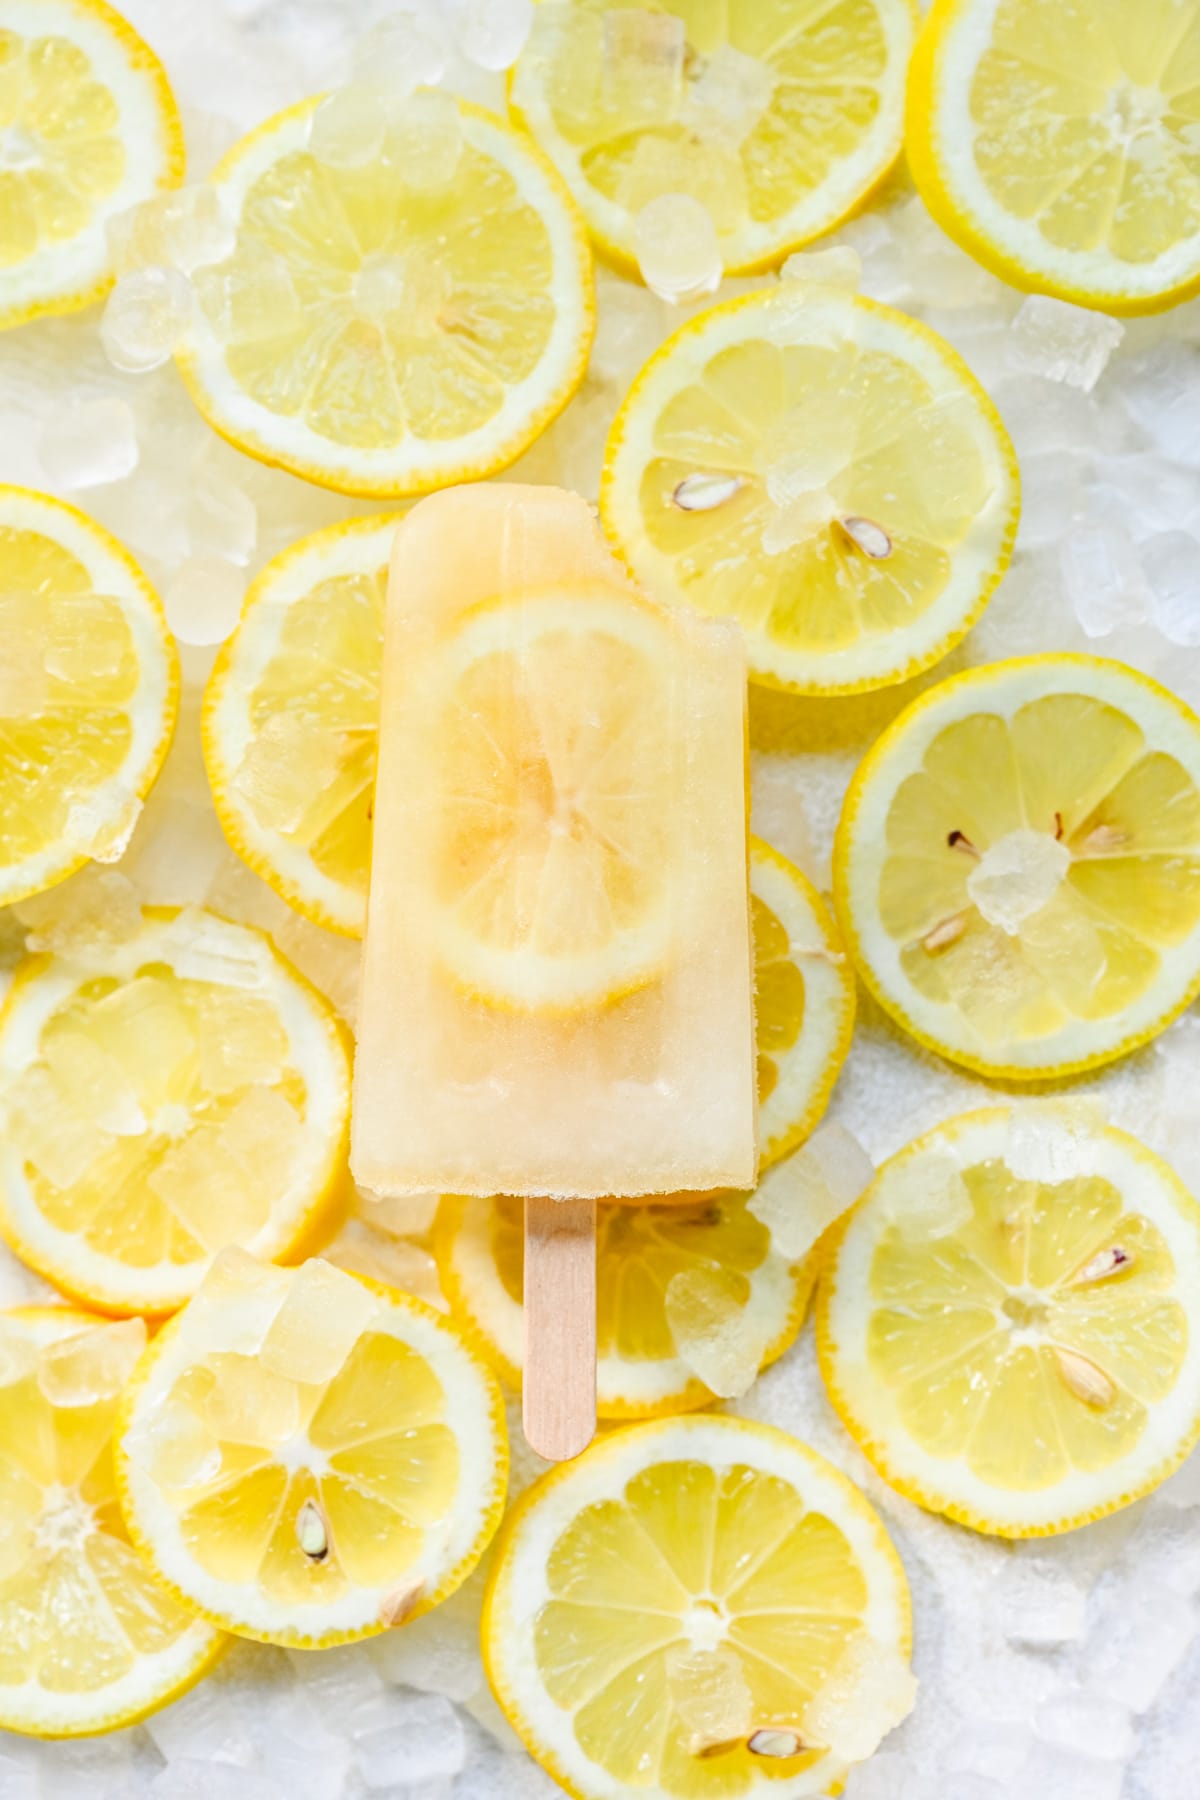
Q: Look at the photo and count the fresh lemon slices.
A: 15